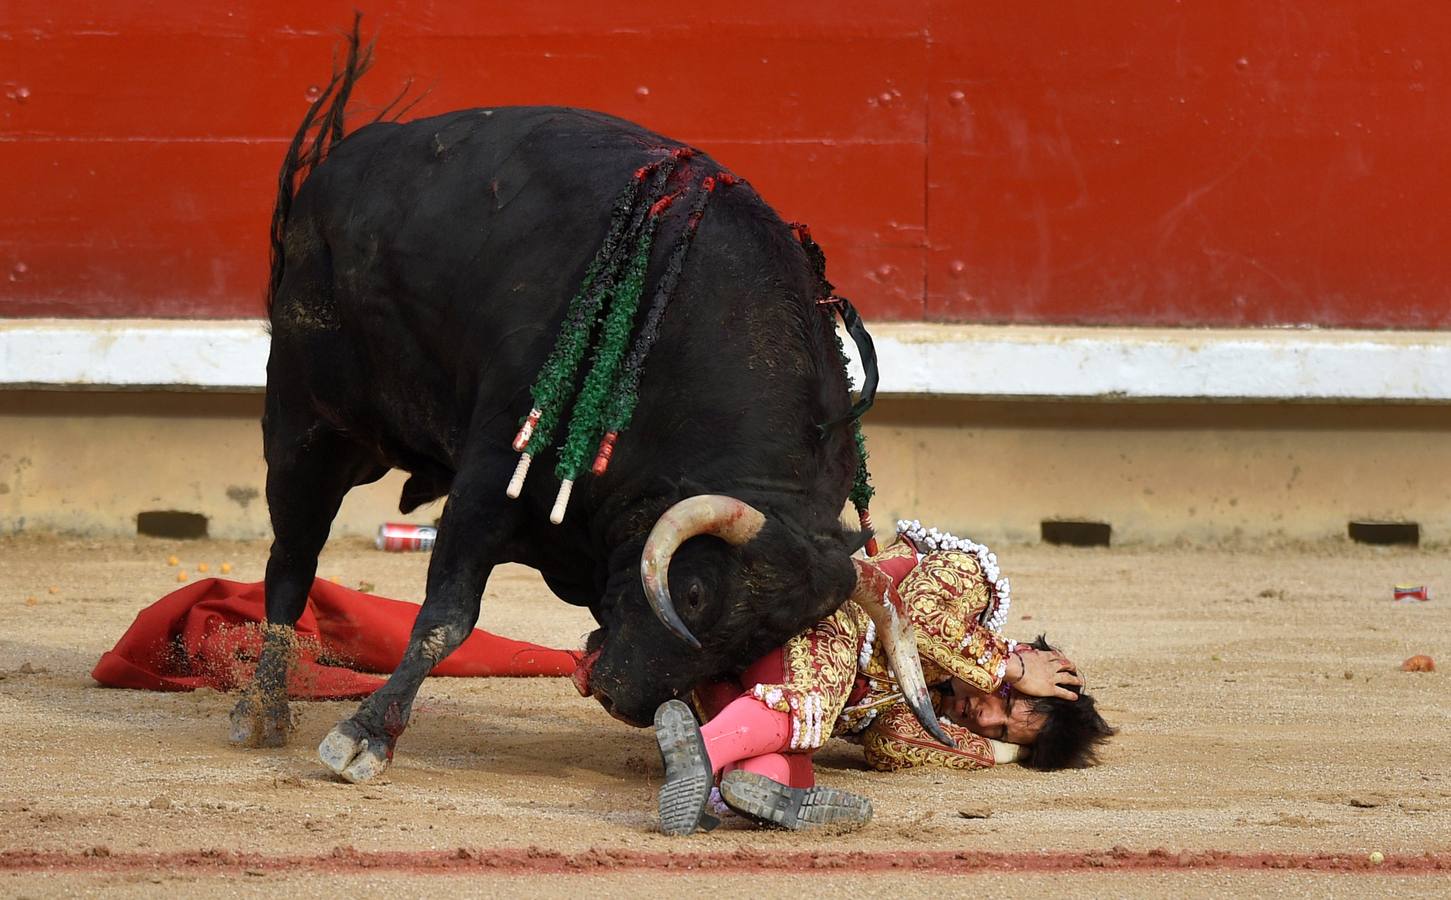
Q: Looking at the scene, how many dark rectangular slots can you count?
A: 3